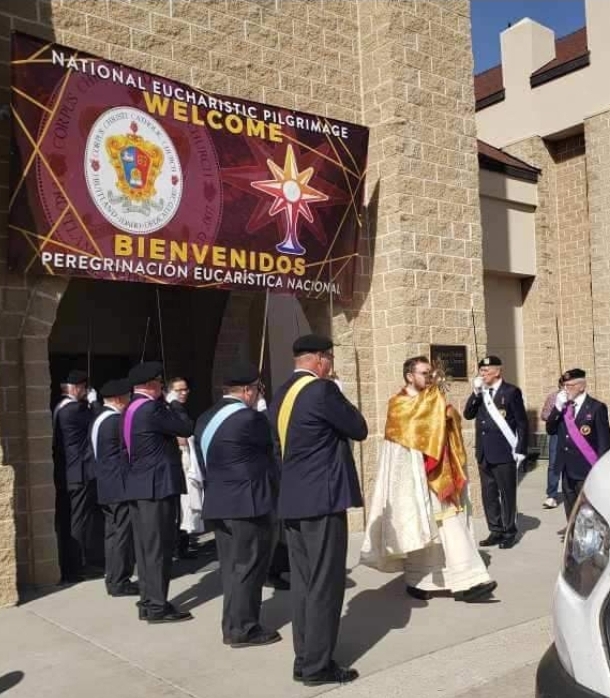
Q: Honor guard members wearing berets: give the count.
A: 7